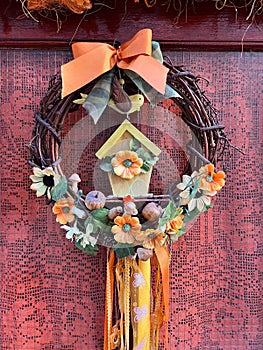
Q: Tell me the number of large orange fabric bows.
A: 1